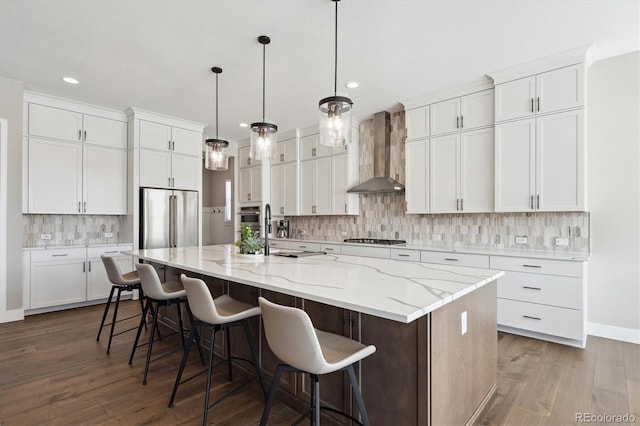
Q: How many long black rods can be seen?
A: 3